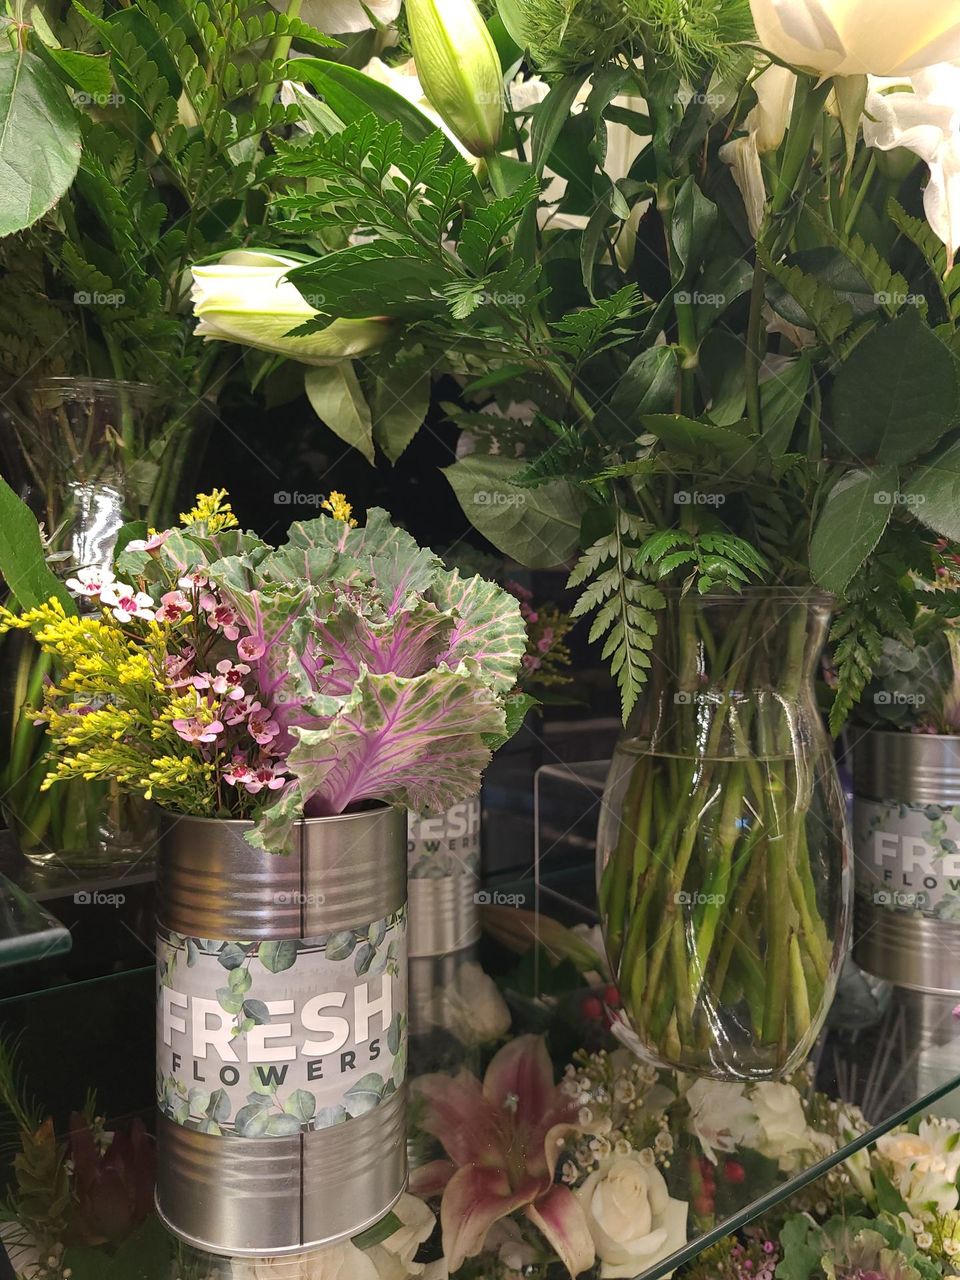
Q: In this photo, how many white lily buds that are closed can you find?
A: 2